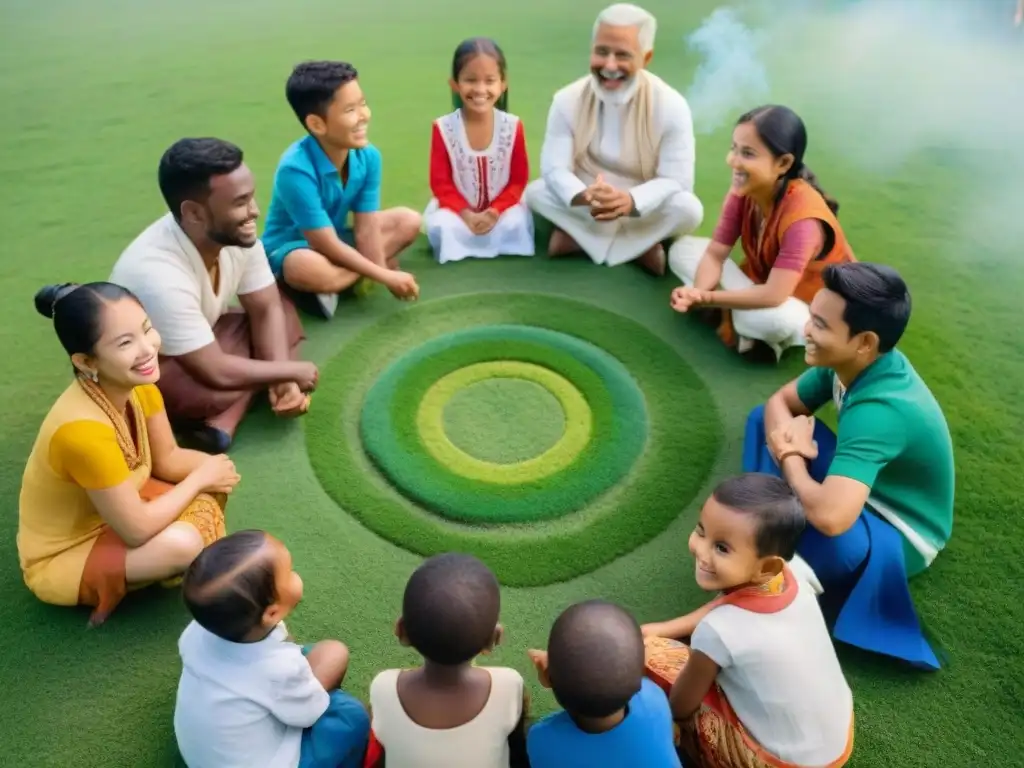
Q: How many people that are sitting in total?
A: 11